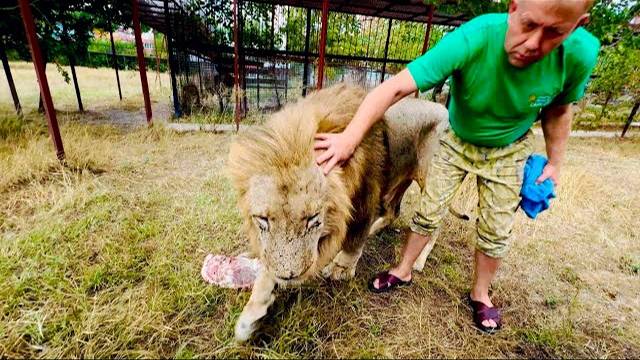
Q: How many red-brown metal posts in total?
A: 5